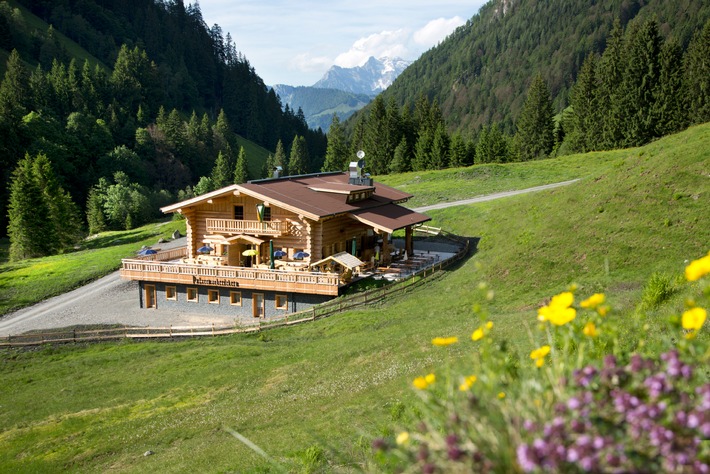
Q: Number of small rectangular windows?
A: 5